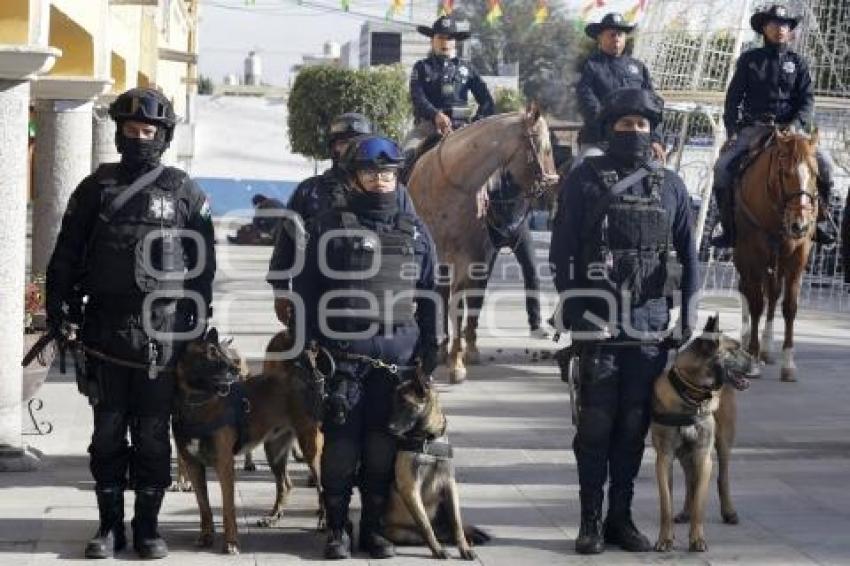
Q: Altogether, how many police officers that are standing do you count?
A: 4